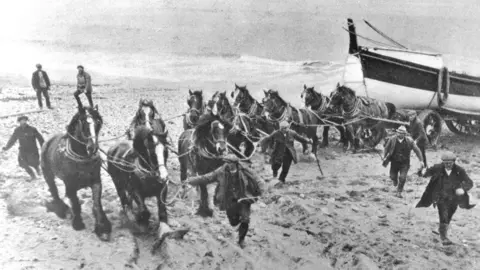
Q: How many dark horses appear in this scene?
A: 10